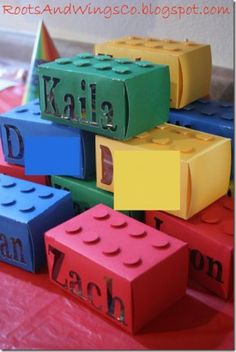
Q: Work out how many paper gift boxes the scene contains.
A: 10